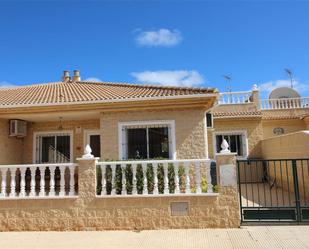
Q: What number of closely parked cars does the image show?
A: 0